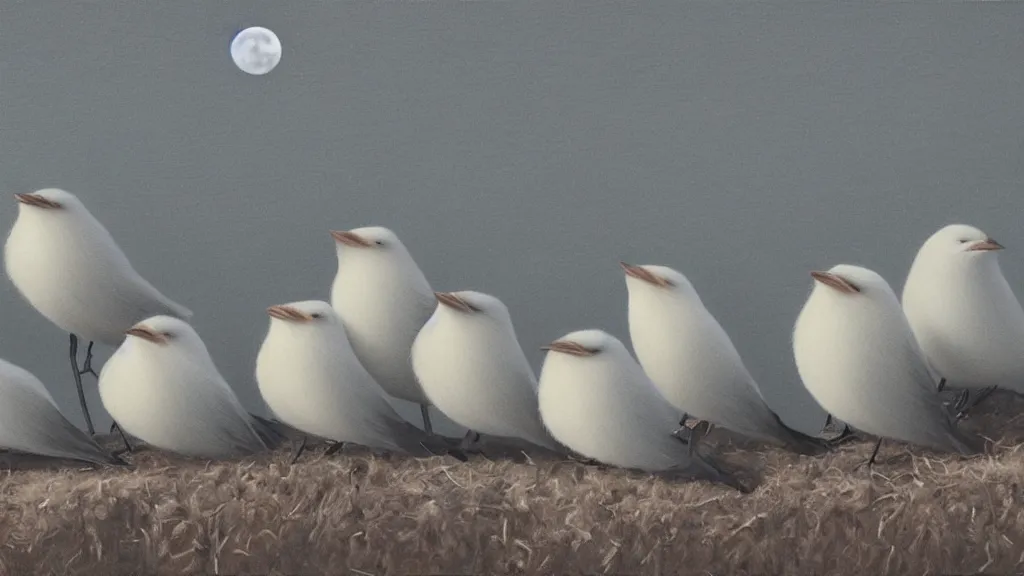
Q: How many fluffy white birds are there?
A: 10